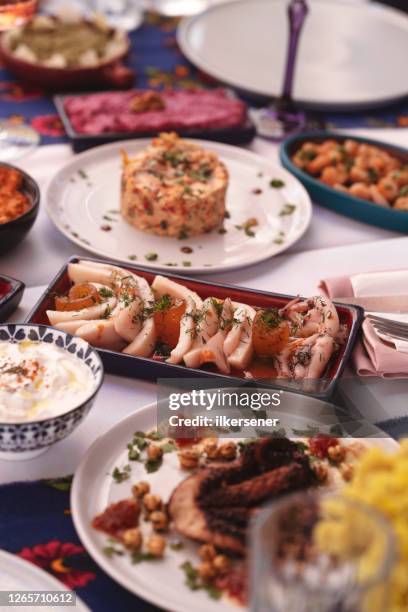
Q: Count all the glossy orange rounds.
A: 3